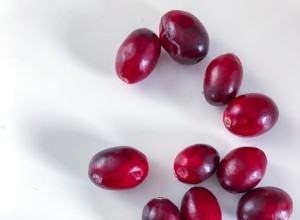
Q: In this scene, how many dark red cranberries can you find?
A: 10